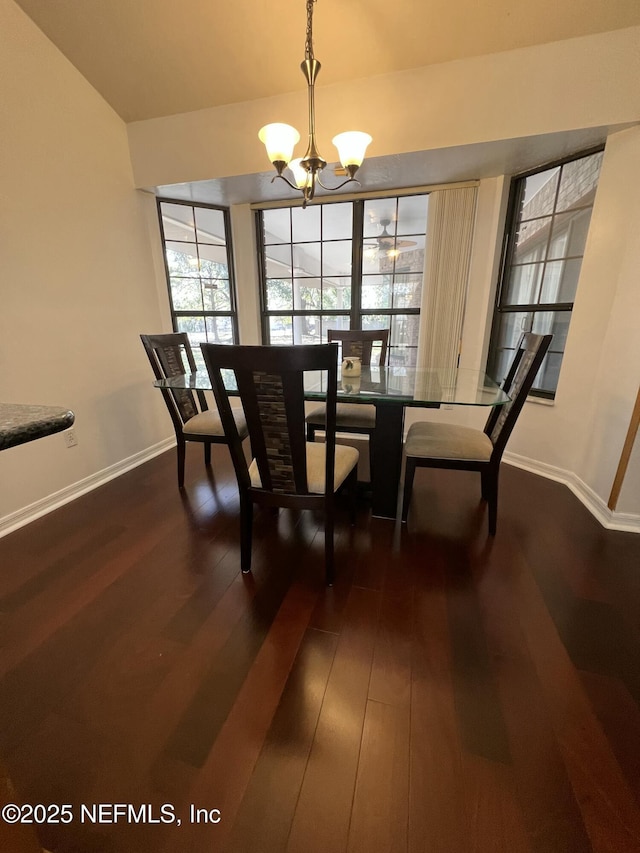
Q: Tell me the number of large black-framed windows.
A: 3